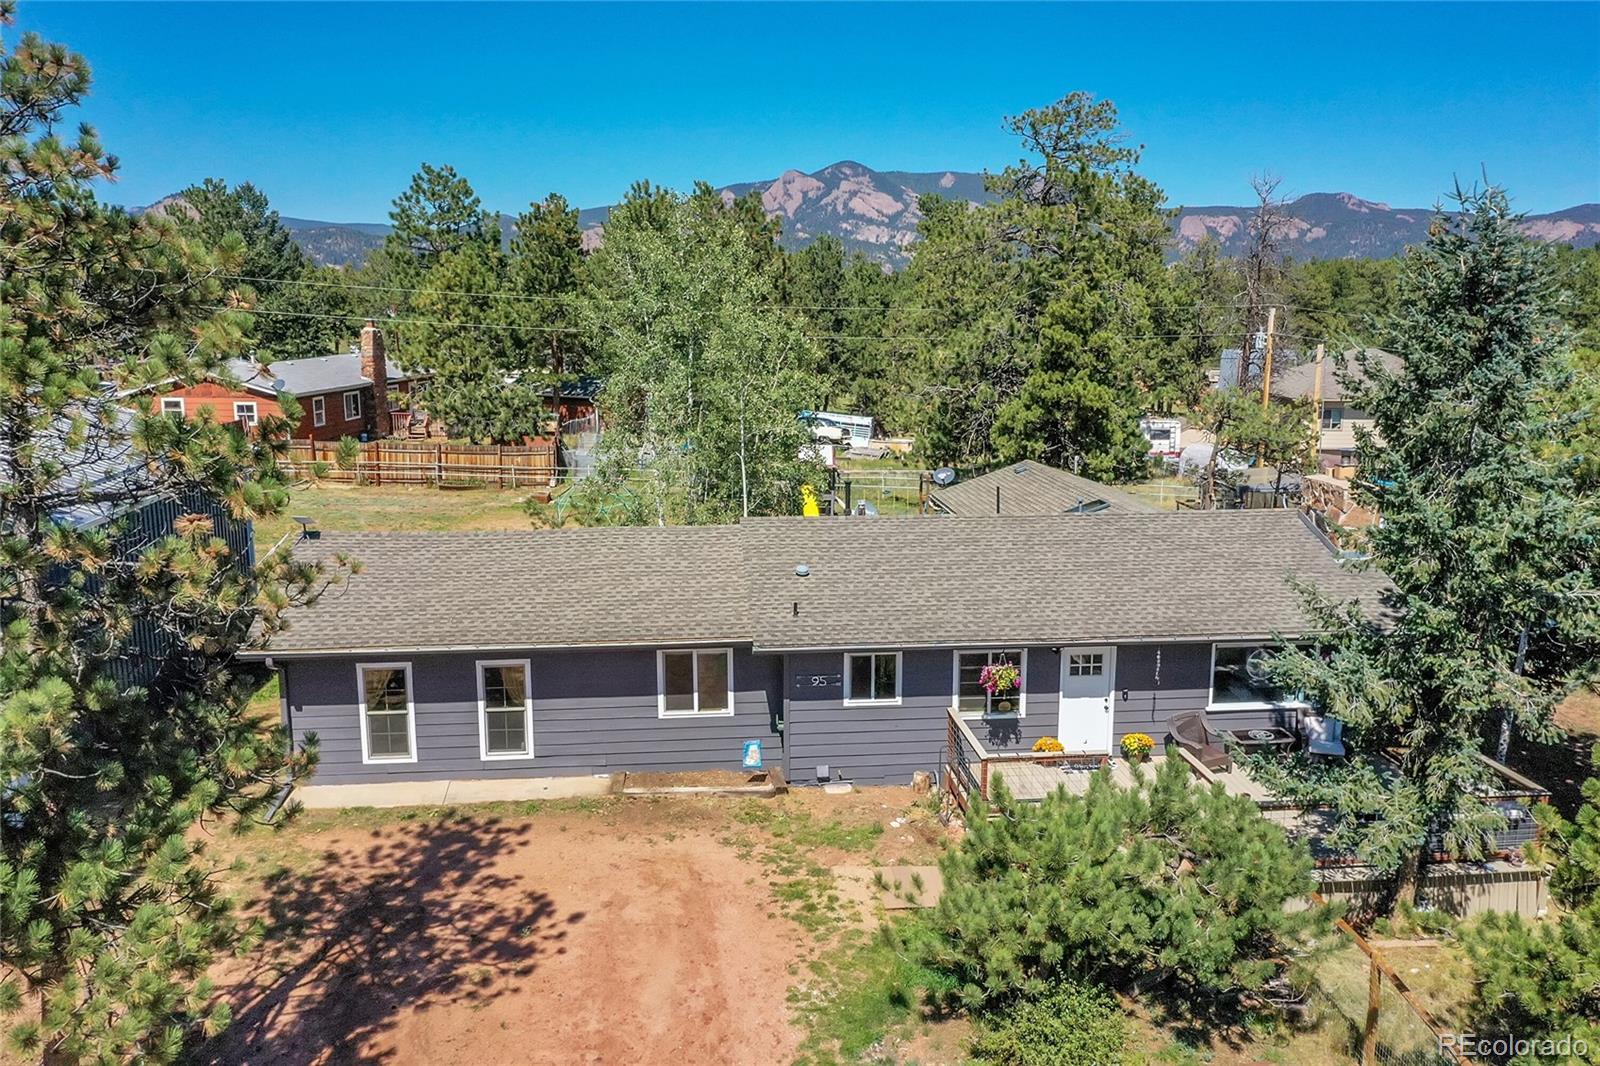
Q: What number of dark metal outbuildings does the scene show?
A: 1